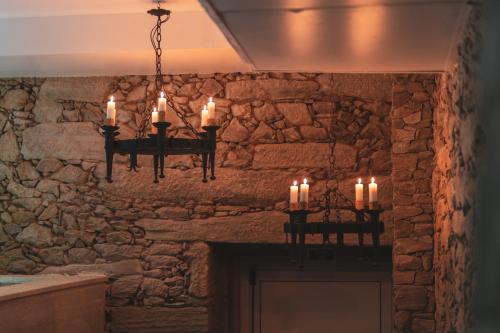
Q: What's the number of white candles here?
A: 9